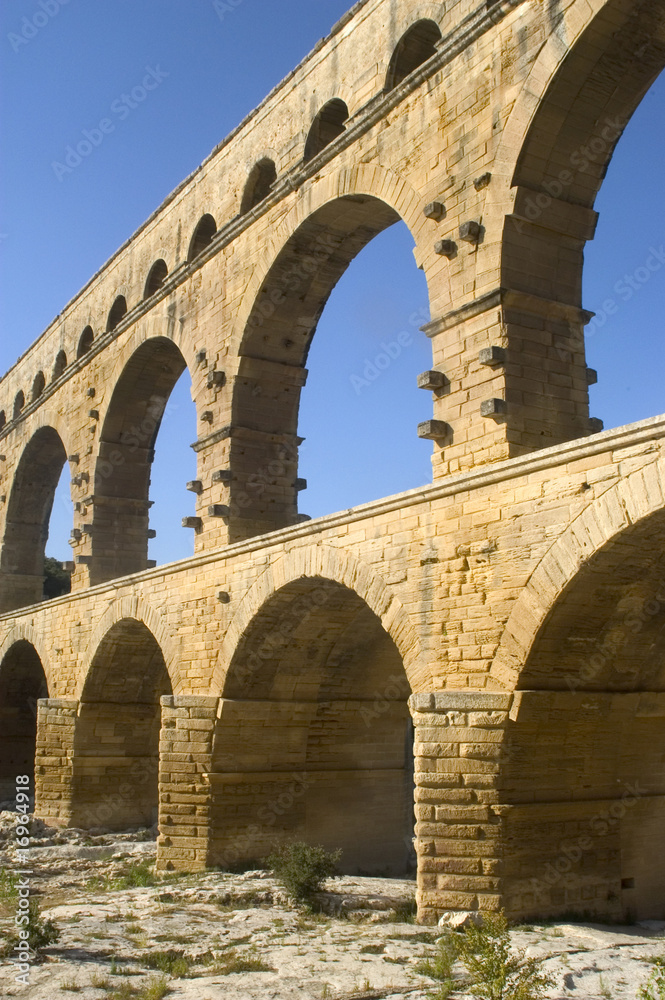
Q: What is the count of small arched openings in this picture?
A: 11